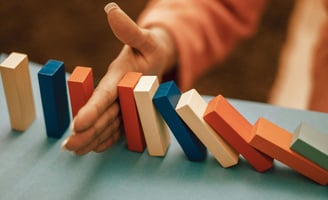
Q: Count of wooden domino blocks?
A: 10